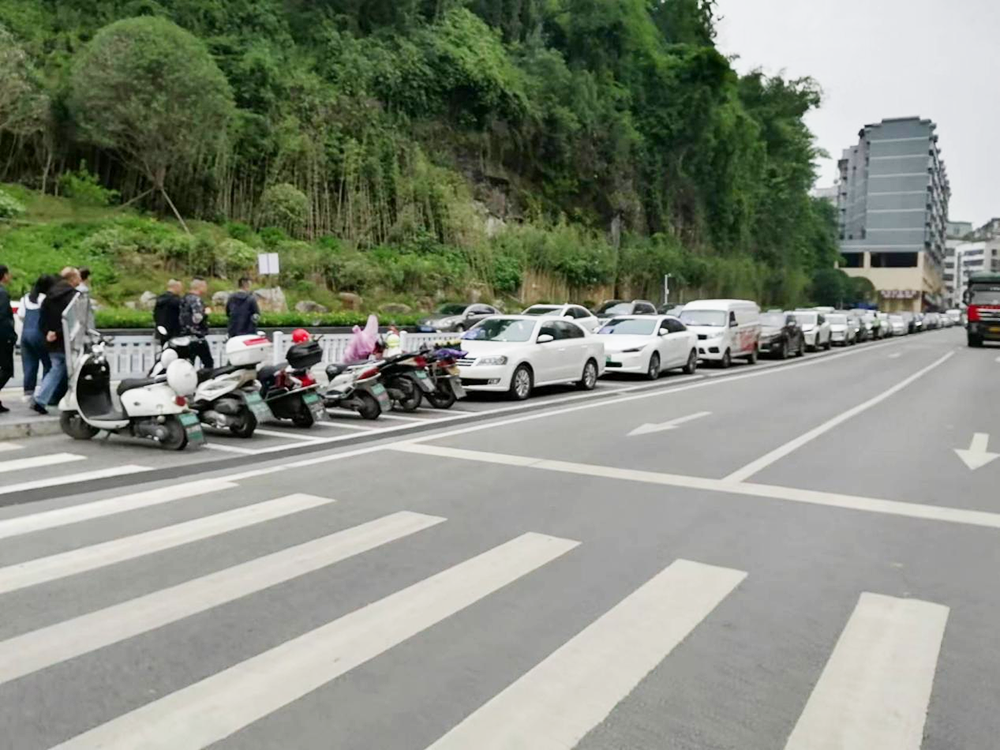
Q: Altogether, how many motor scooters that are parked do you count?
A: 6